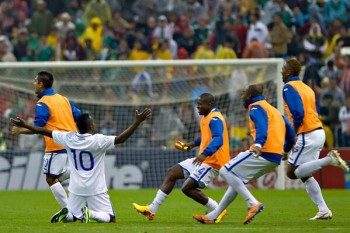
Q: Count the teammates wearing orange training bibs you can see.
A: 4